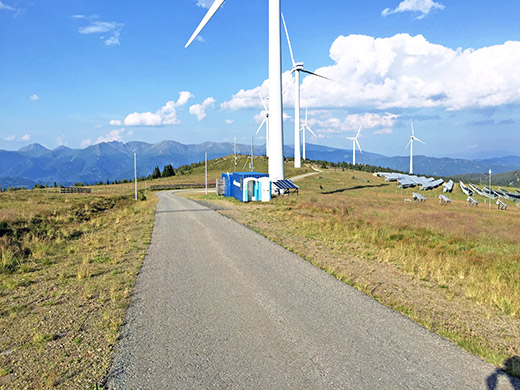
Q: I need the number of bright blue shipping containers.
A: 1